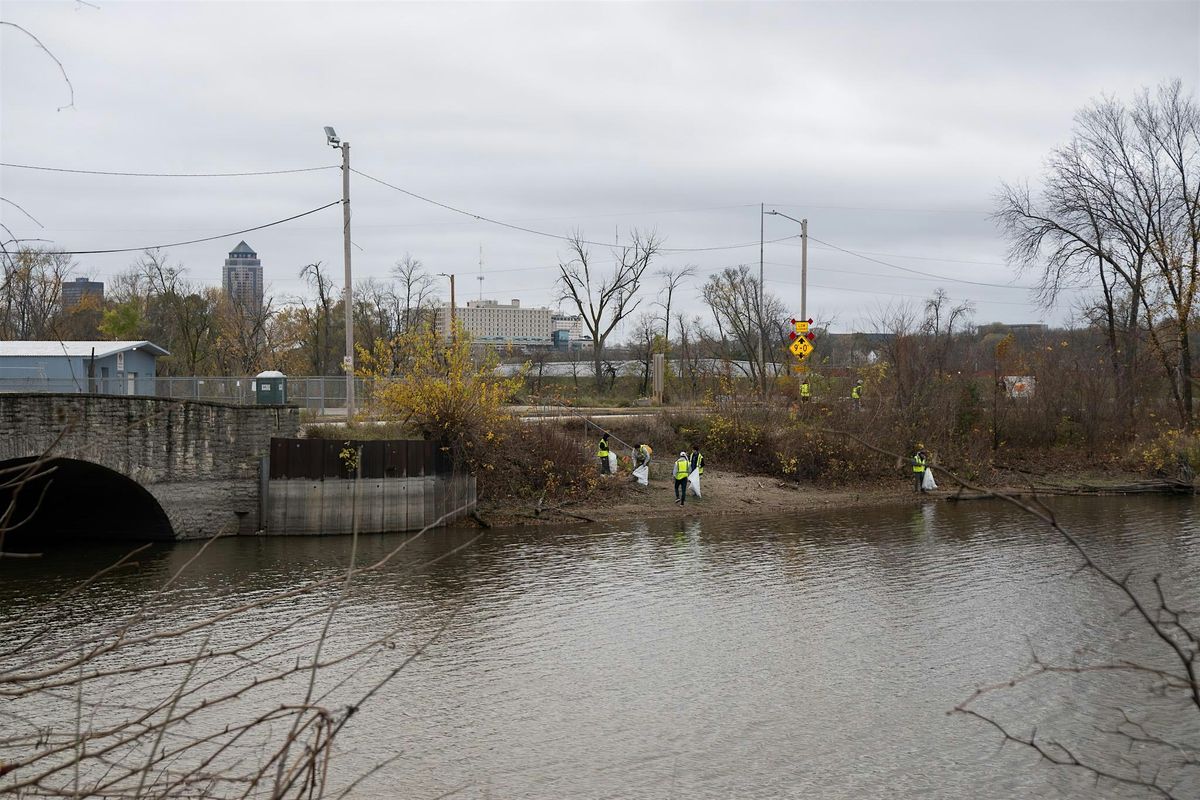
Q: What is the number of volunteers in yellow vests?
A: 7